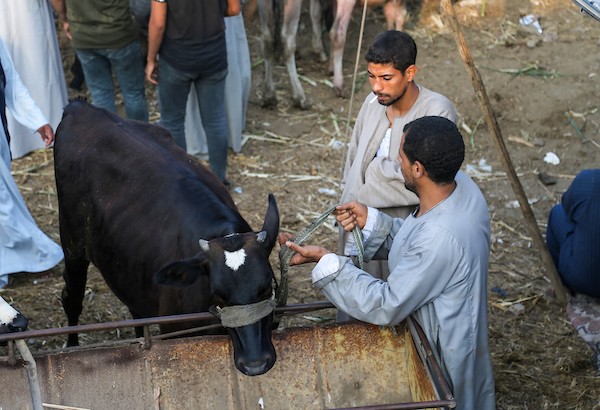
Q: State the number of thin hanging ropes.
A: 1